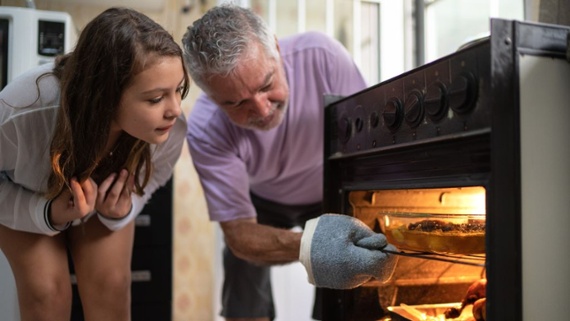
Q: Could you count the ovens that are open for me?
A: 1